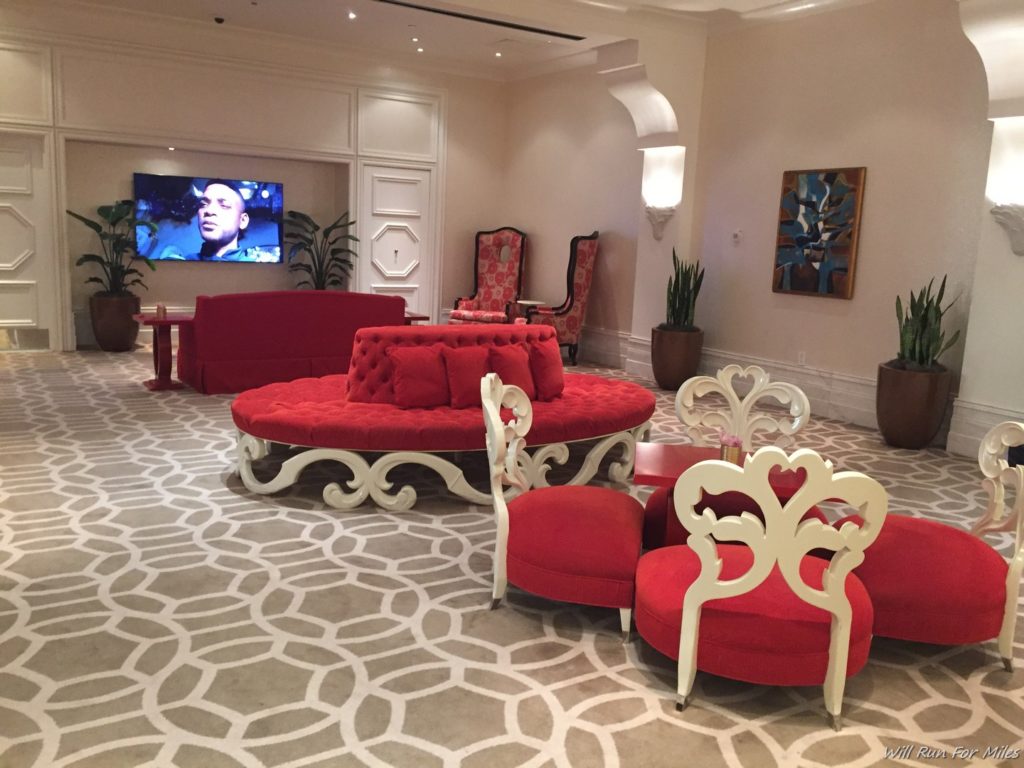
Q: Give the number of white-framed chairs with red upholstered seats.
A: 4